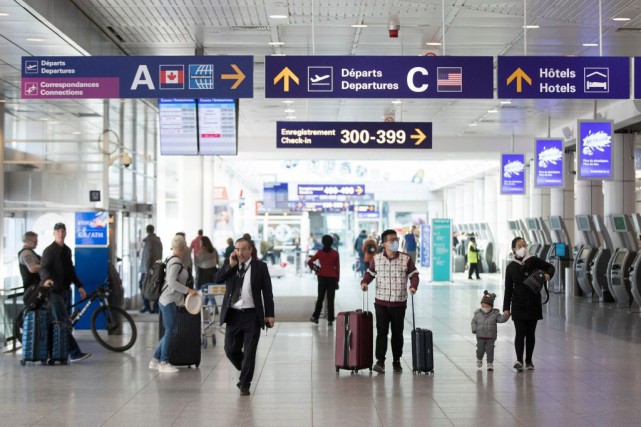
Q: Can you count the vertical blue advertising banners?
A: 3